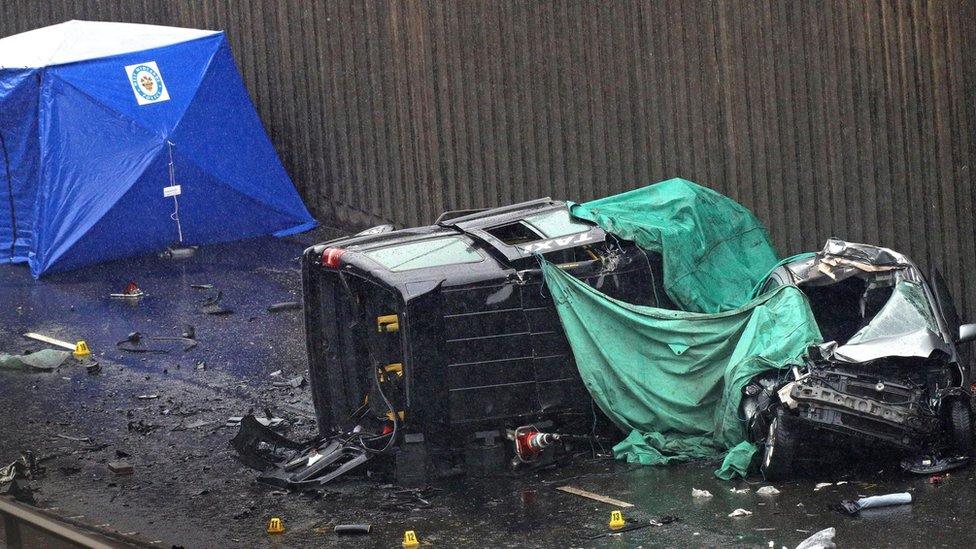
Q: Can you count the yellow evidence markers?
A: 4